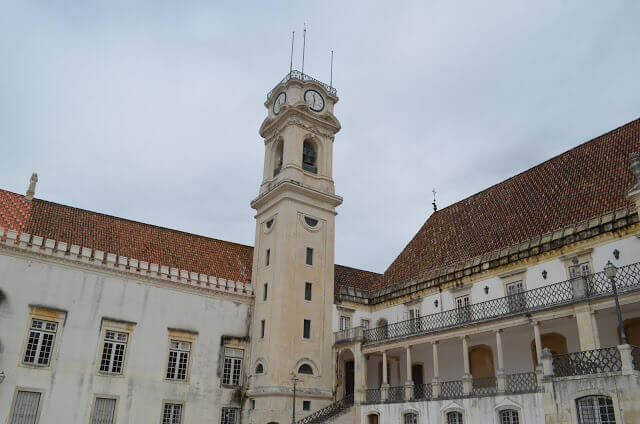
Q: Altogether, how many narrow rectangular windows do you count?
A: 6